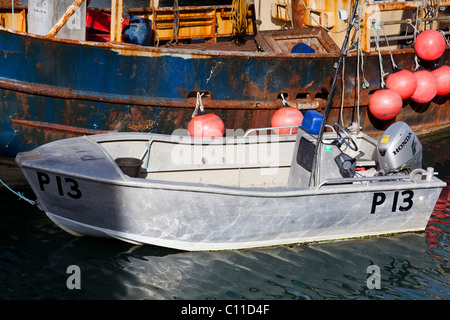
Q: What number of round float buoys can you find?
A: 7